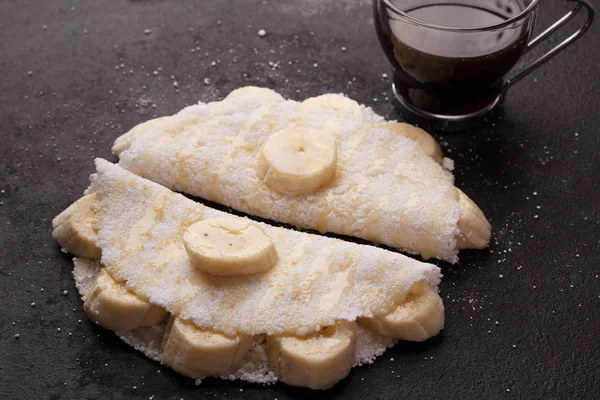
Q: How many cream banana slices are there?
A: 12